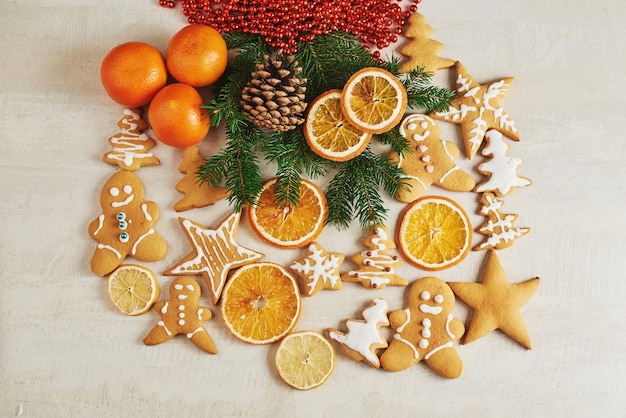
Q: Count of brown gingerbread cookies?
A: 15